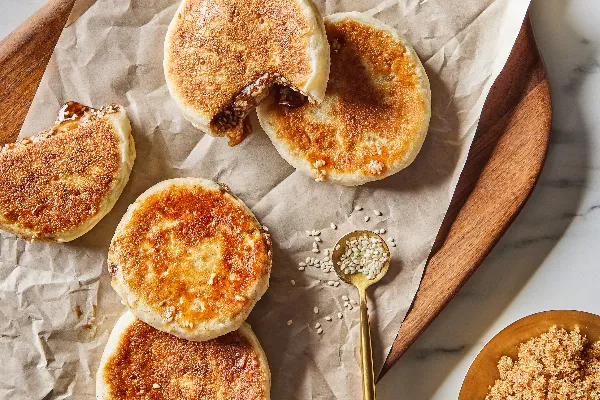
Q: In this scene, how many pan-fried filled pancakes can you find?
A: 5